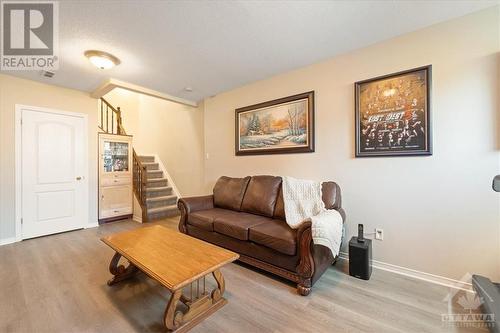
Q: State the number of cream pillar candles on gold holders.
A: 0